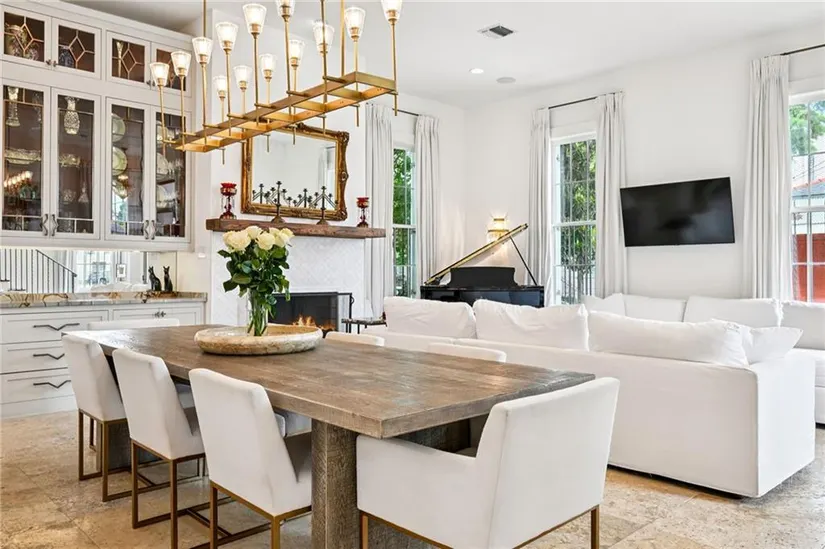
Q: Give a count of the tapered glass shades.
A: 13